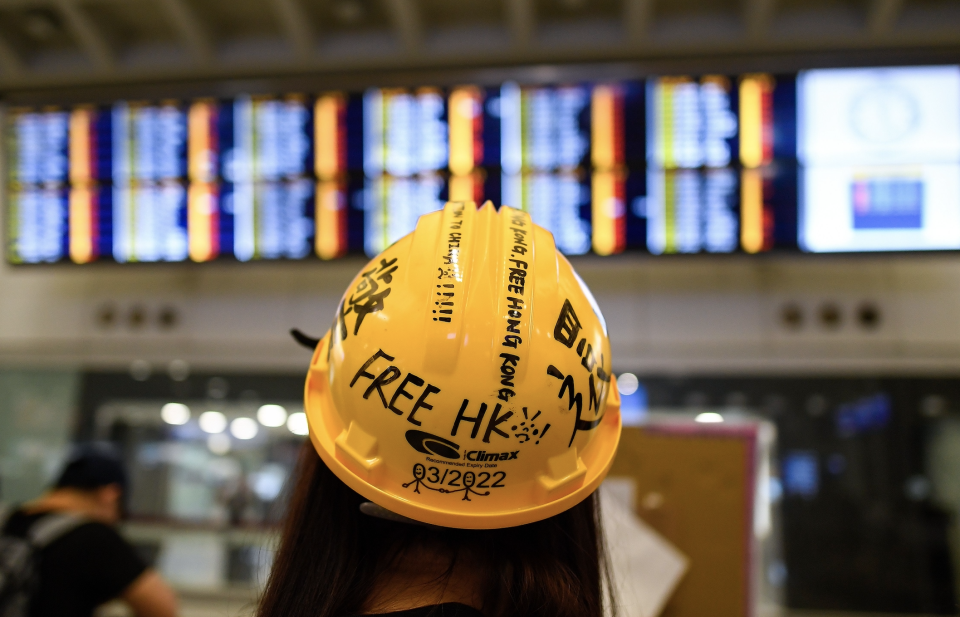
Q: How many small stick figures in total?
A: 2